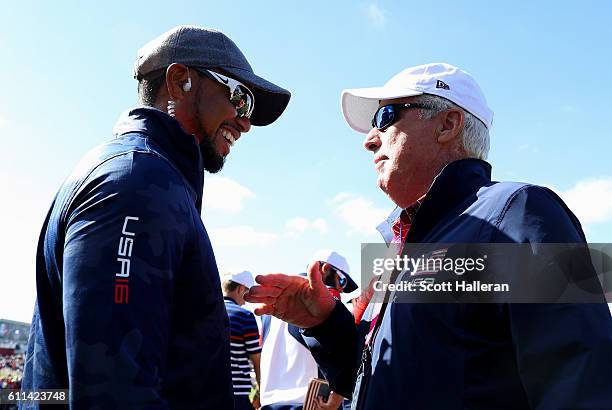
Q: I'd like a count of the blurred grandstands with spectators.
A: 1